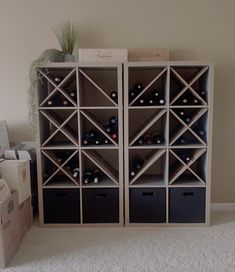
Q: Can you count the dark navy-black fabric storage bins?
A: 4